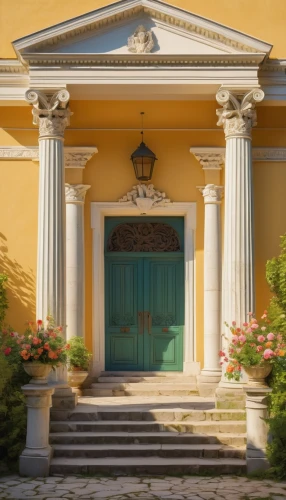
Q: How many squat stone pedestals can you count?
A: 2